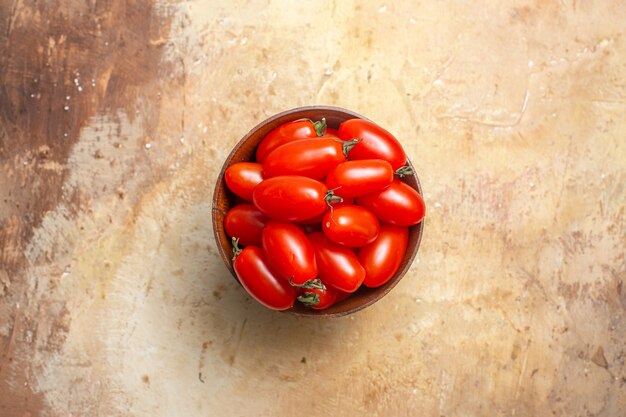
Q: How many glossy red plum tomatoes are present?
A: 15